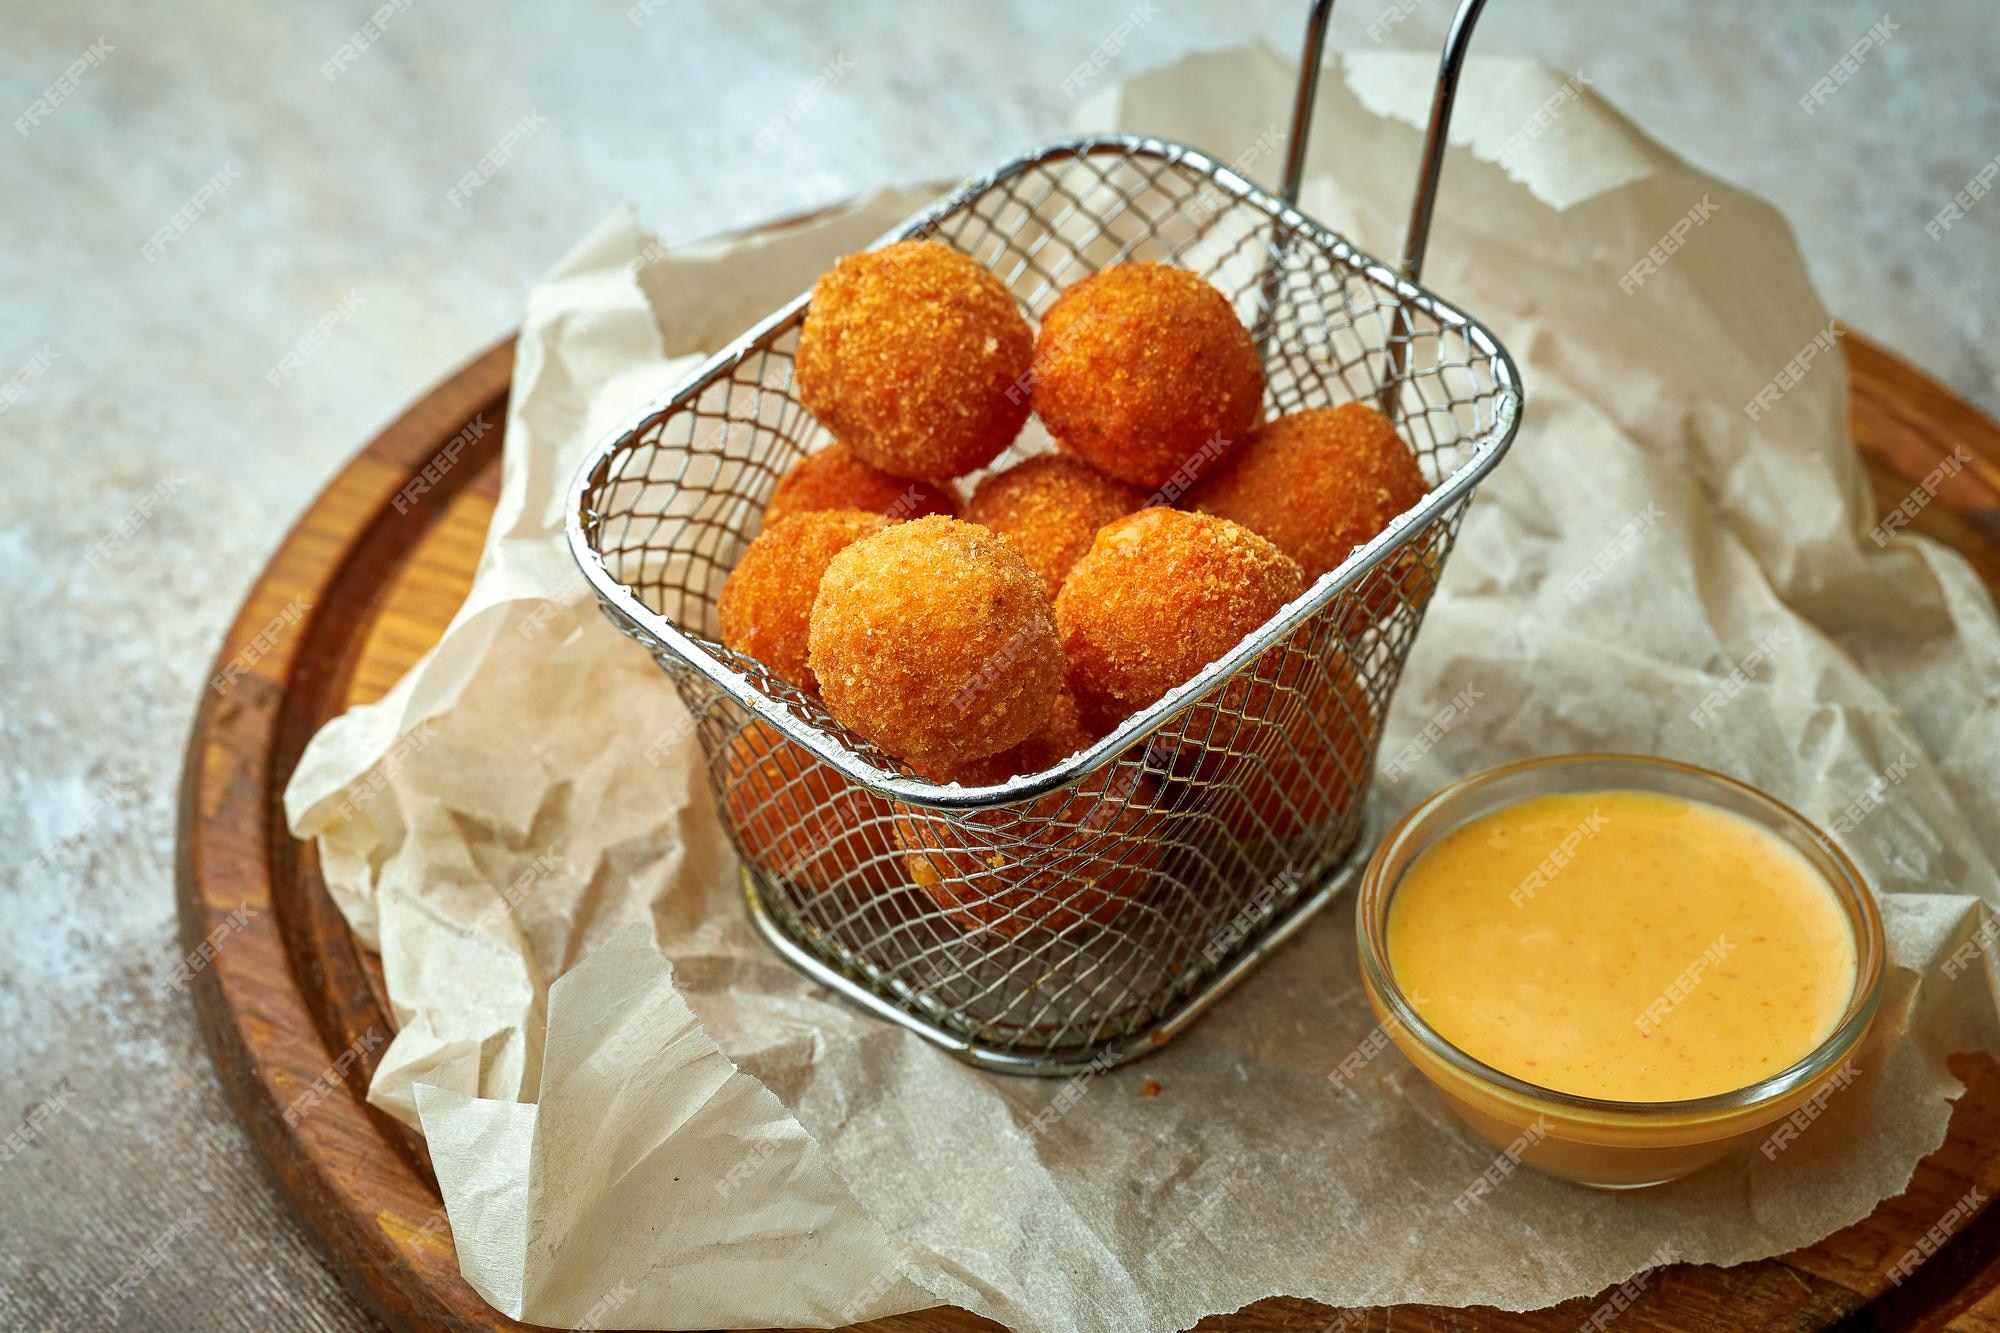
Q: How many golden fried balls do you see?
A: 11